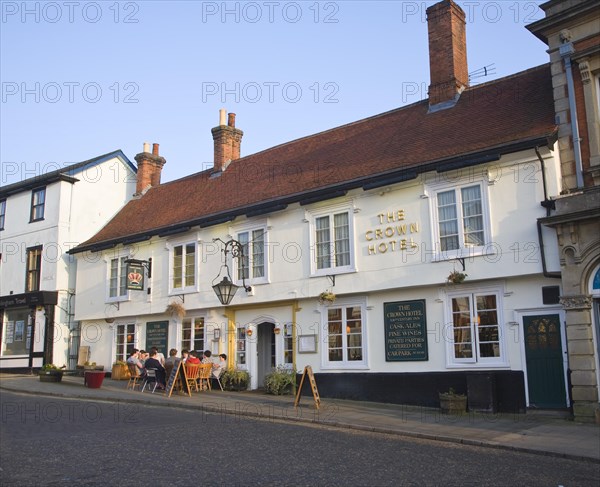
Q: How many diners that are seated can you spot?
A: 9